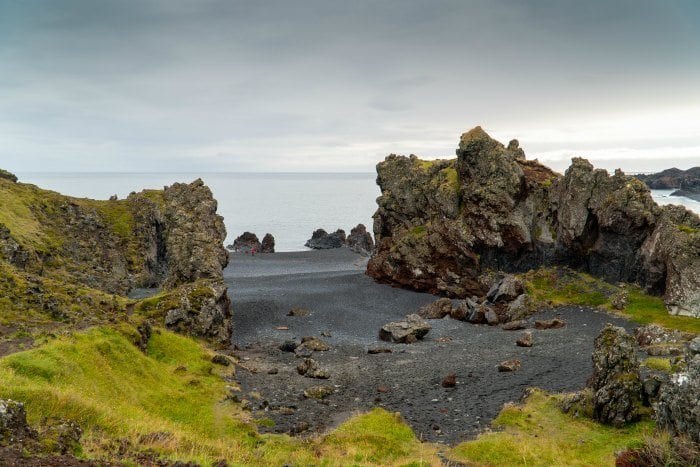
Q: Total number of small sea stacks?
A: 4